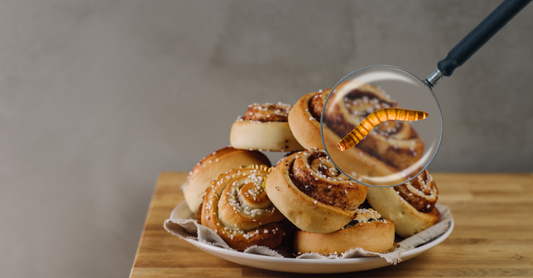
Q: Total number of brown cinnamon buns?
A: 7